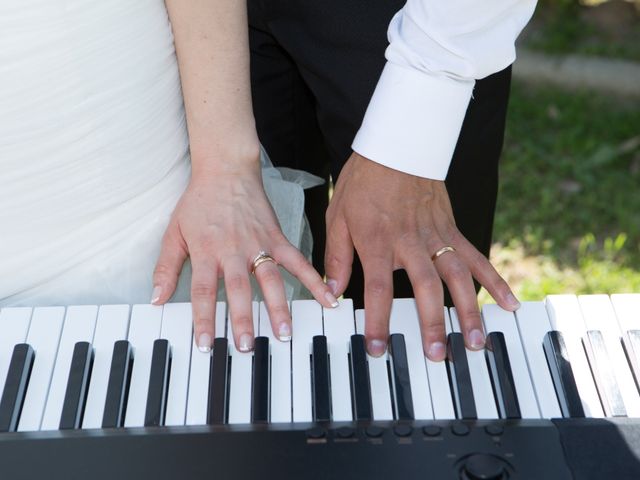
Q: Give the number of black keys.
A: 14